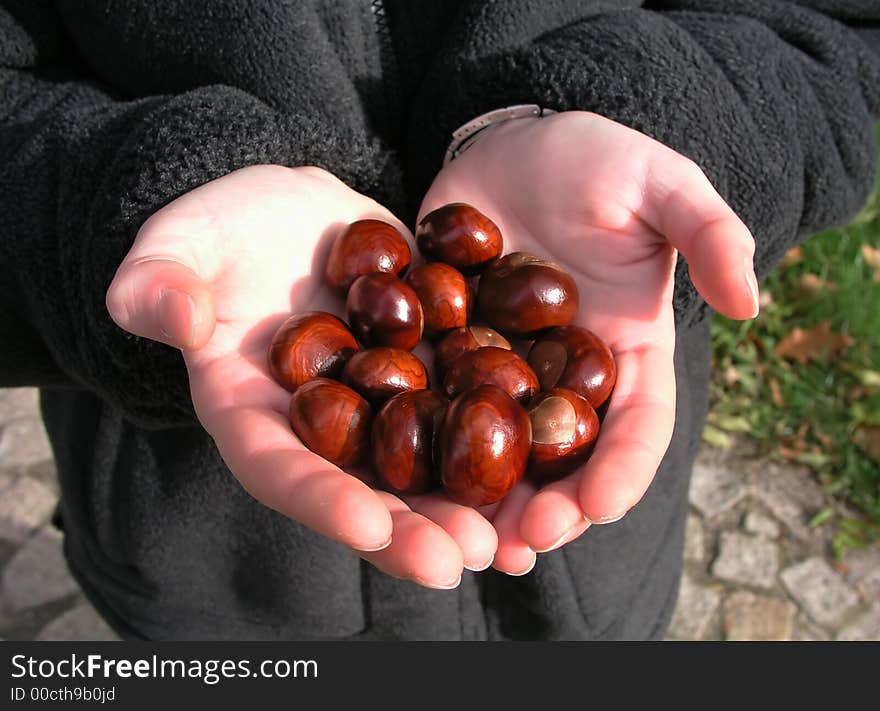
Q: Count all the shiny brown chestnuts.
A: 14